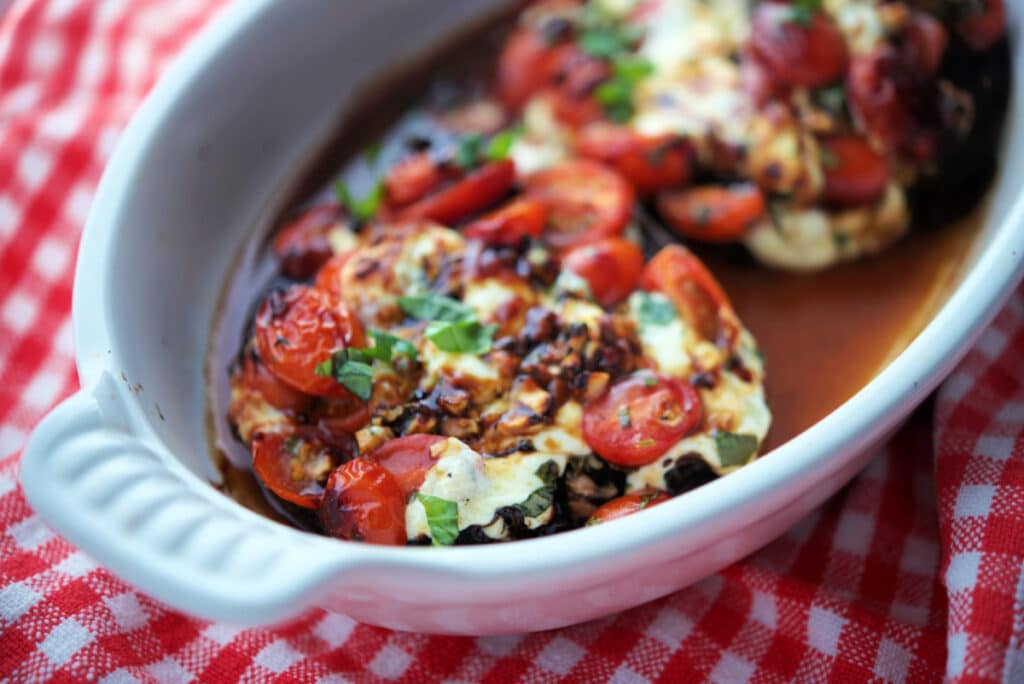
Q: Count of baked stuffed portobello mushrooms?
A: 2